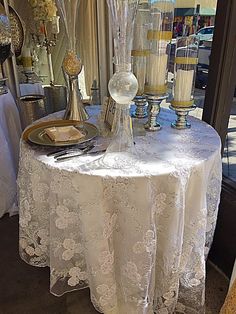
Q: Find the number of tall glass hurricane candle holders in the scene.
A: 3